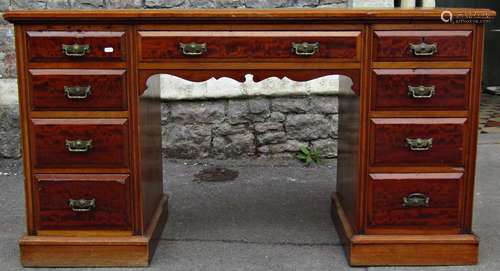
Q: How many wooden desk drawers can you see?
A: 9